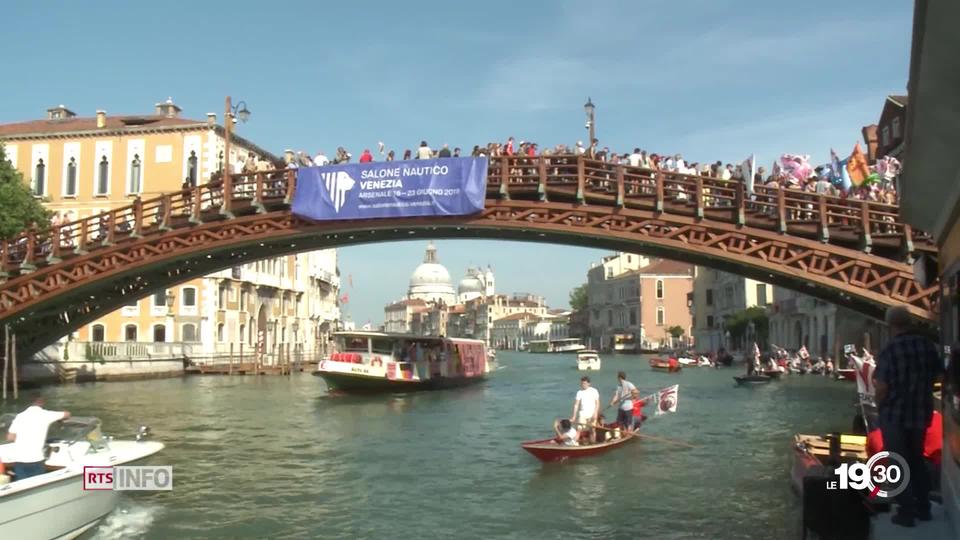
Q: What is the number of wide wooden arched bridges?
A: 1